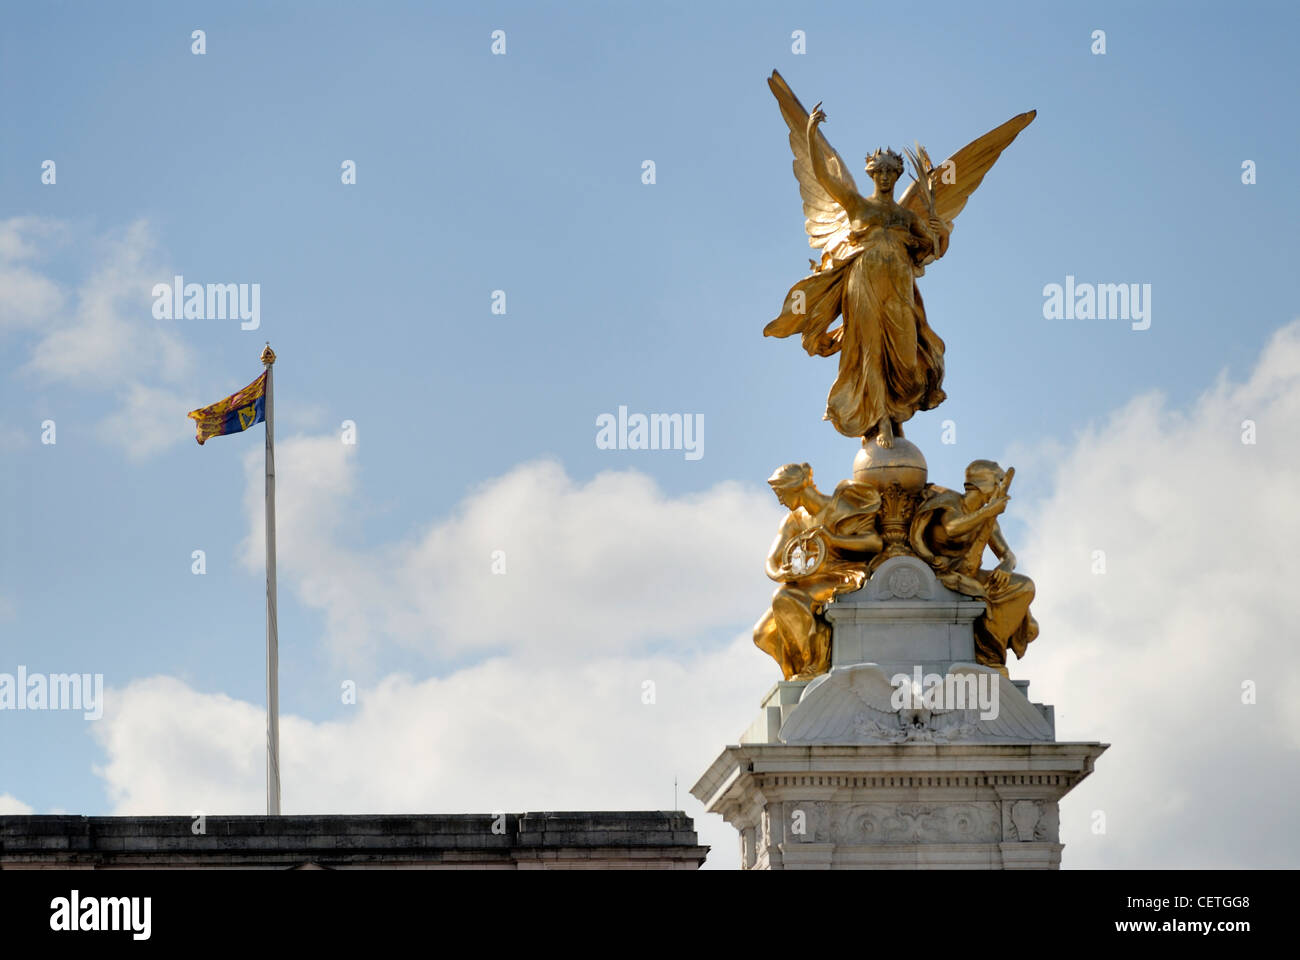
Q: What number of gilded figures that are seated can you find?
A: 2